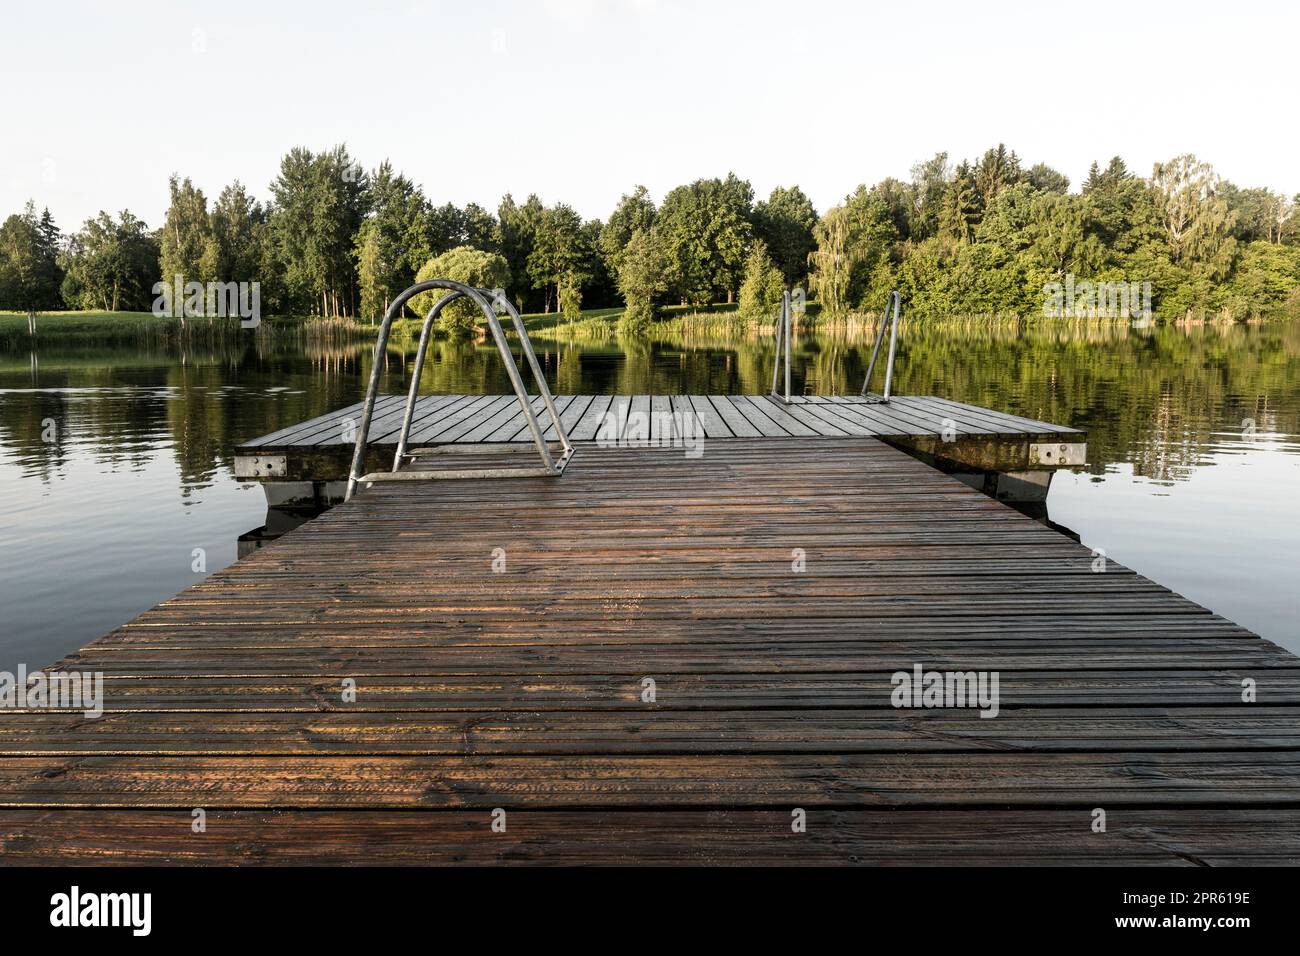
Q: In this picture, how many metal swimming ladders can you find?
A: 2